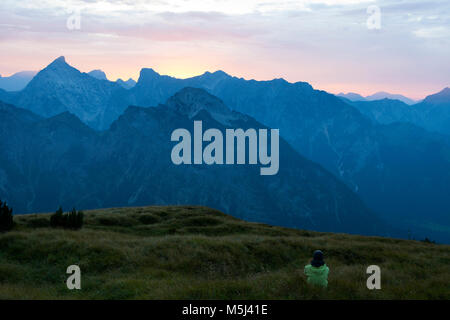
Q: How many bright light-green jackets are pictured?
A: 1